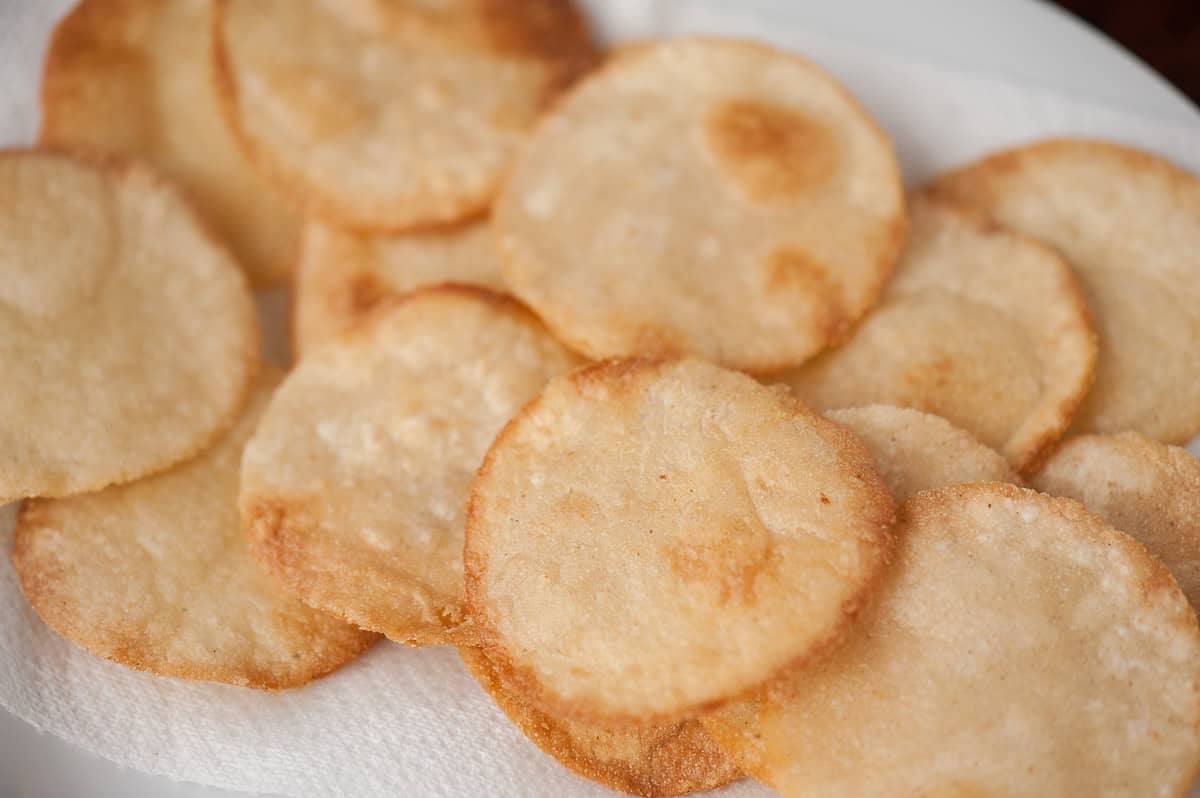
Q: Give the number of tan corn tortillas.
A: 14